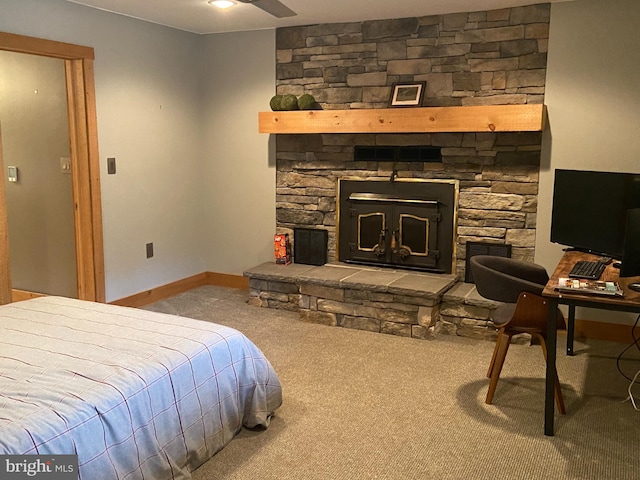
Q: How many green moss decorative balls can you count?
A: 3